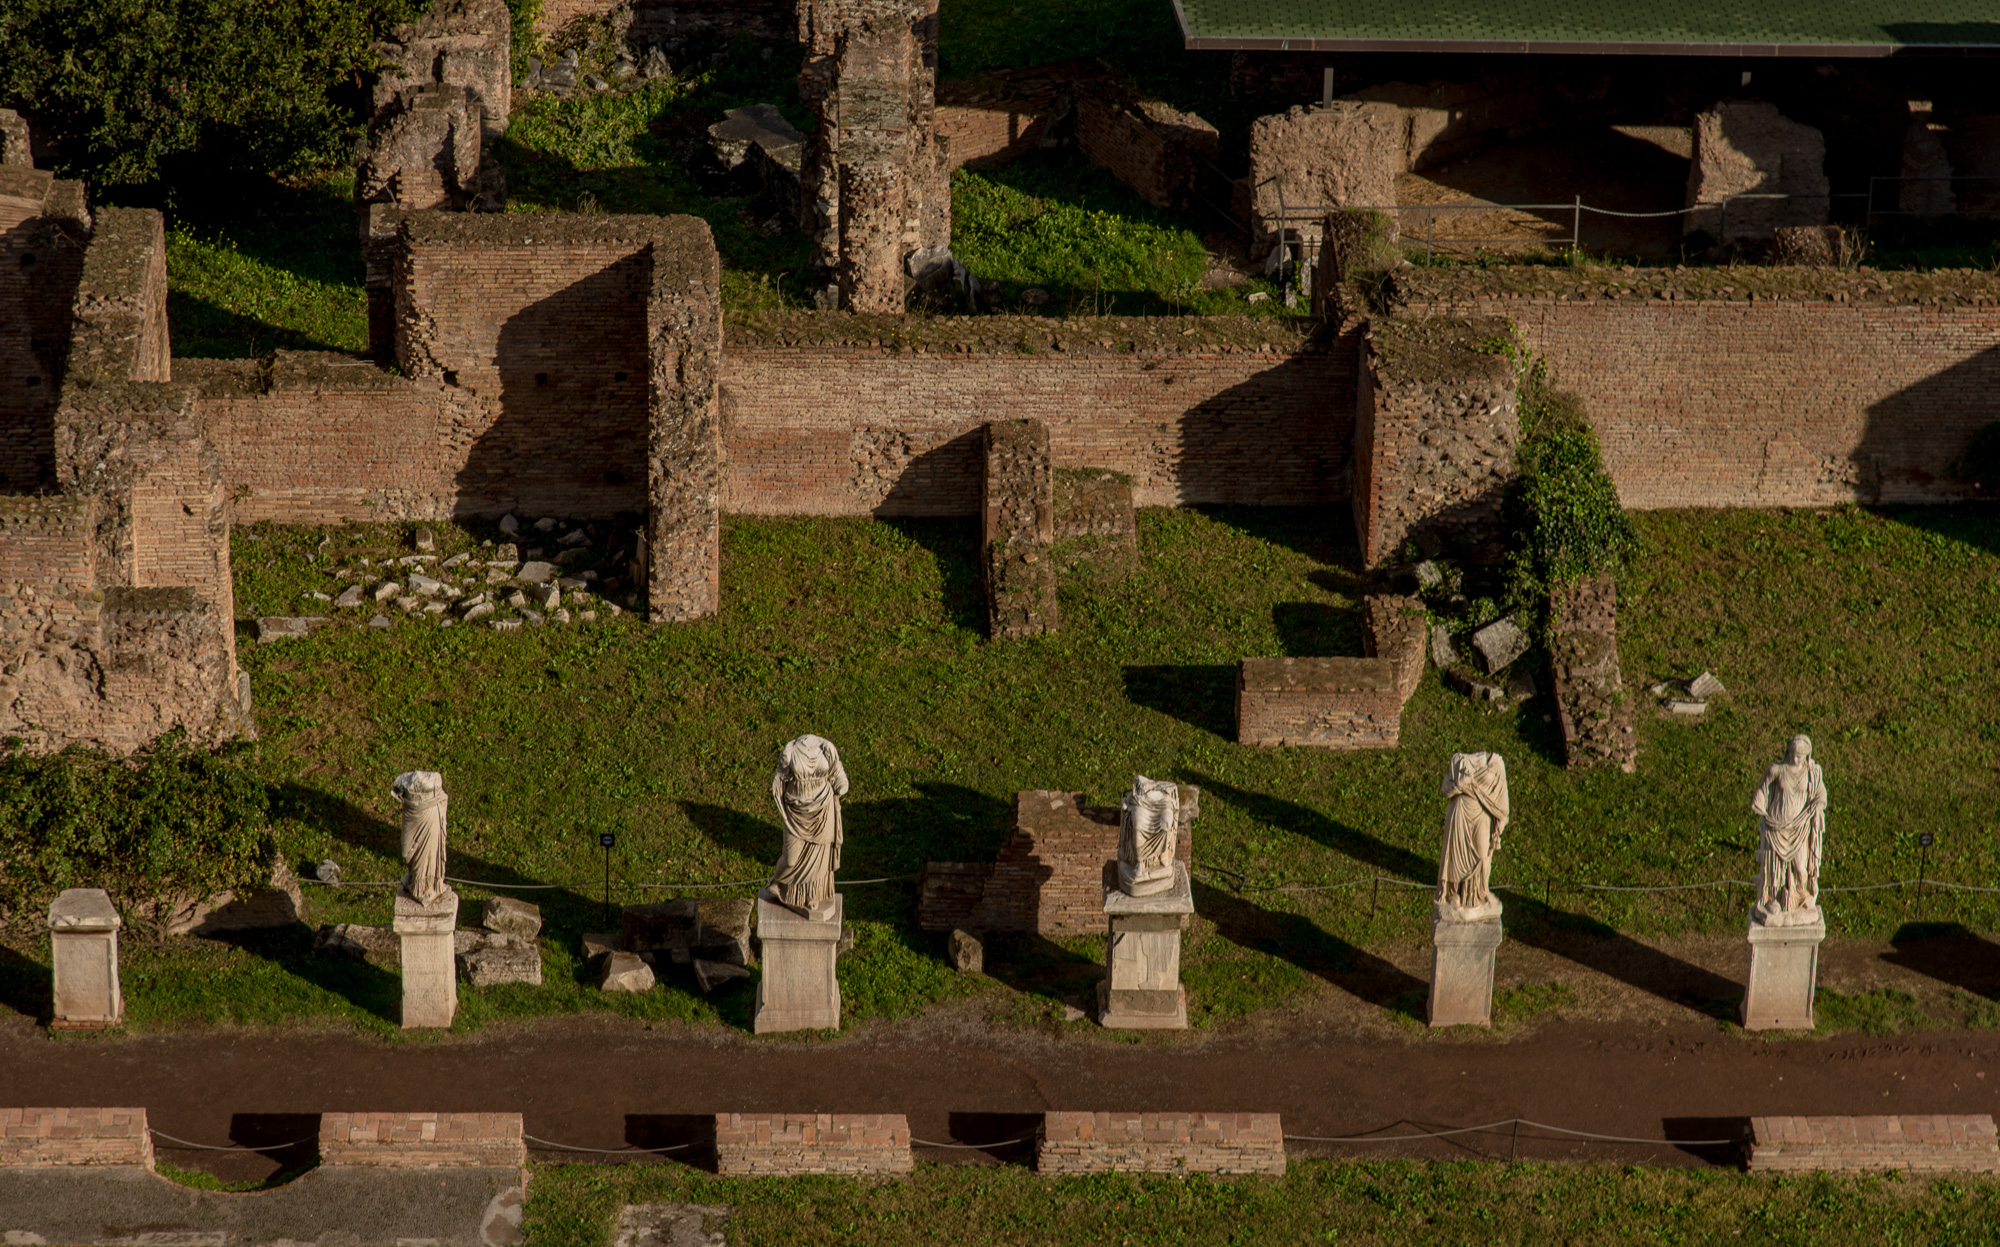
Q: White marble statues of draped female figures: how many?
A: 5